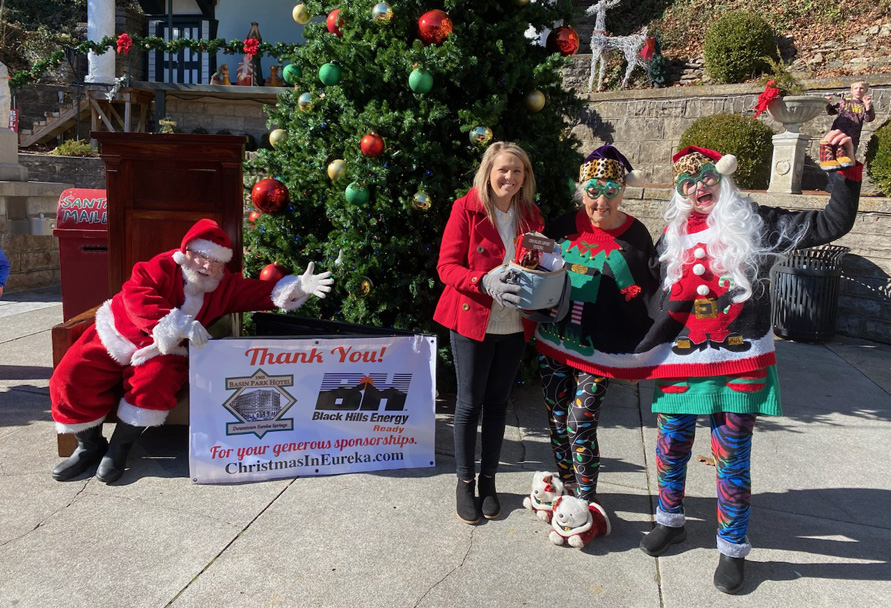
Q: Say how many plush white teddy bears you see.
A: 2